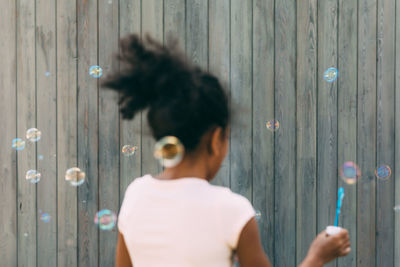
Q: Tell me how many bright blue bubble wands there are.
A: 1